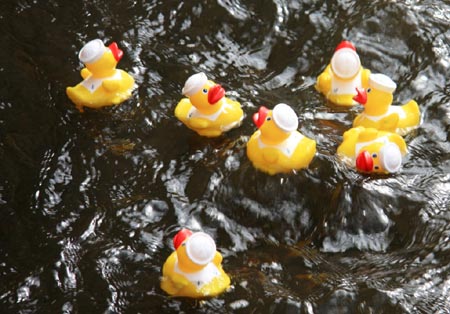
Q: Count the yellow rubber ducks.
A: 7